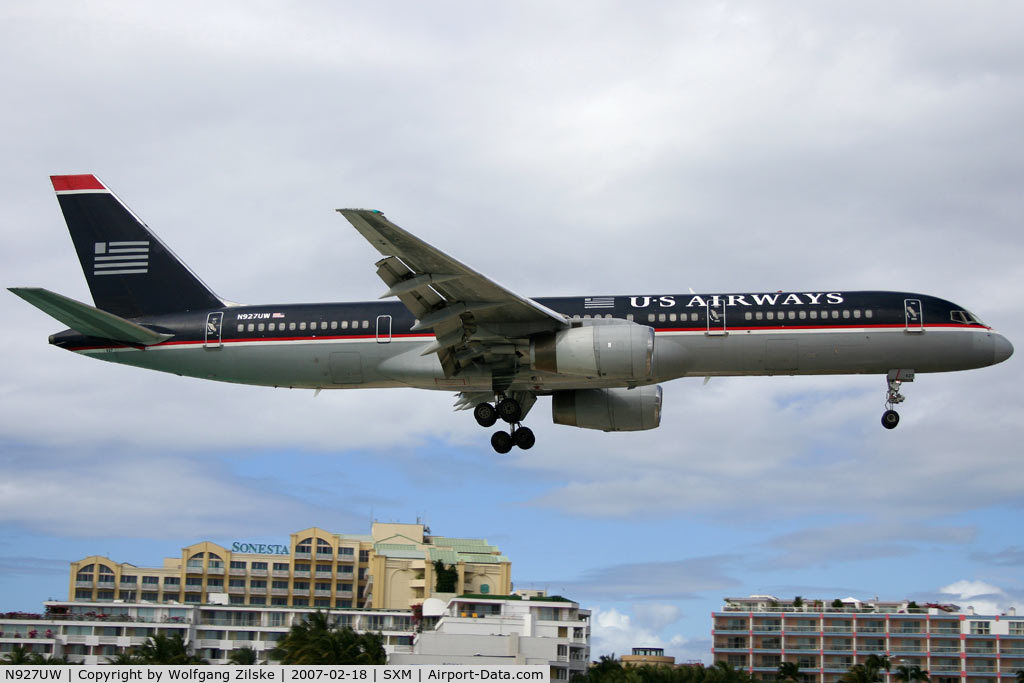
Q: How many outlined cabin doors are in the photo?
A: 4